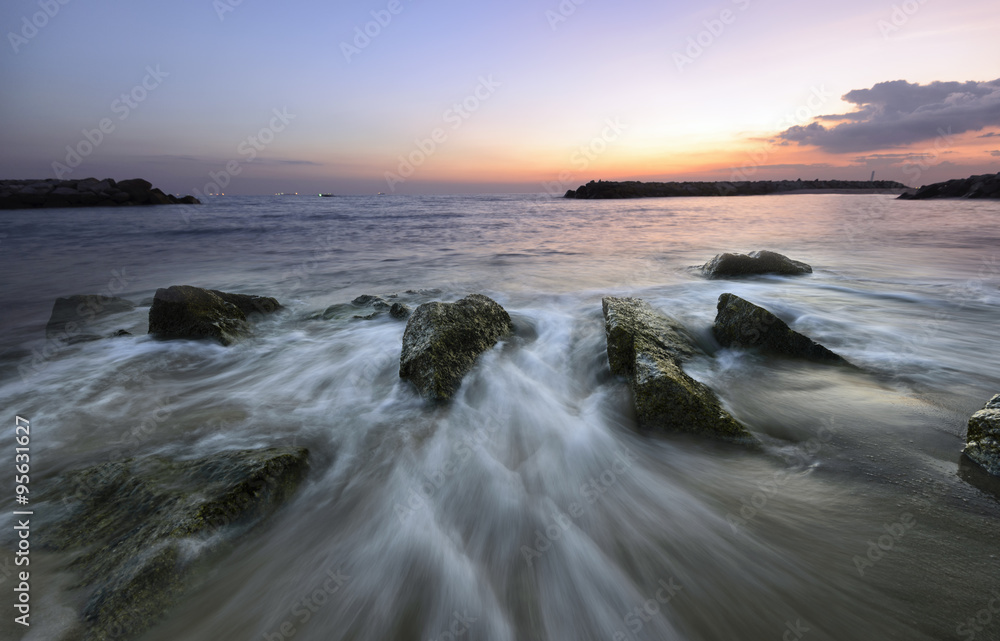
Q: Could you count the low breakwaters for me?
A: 3